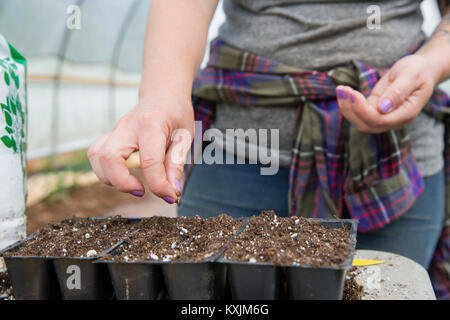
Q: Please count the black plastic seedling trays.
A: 3